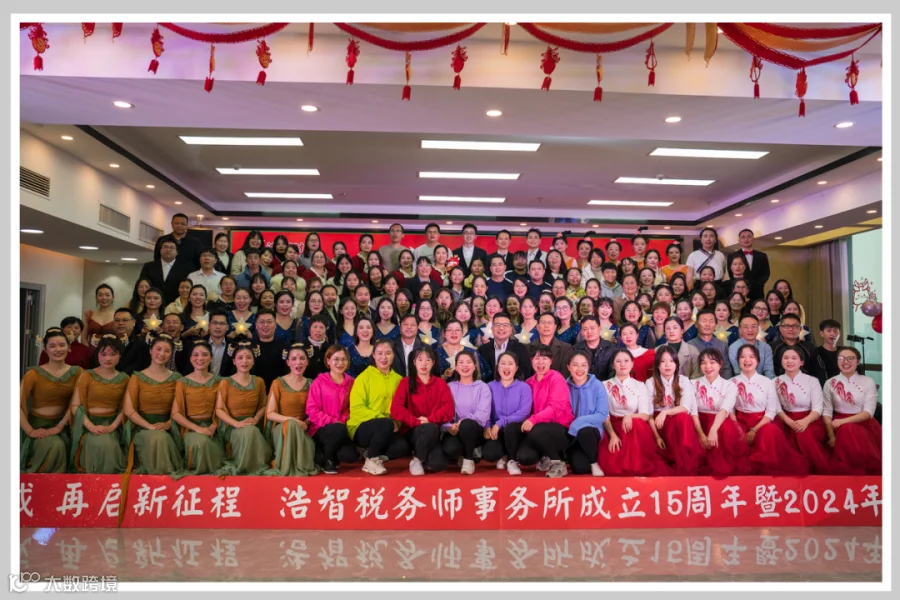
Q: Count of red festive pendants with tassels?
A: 13